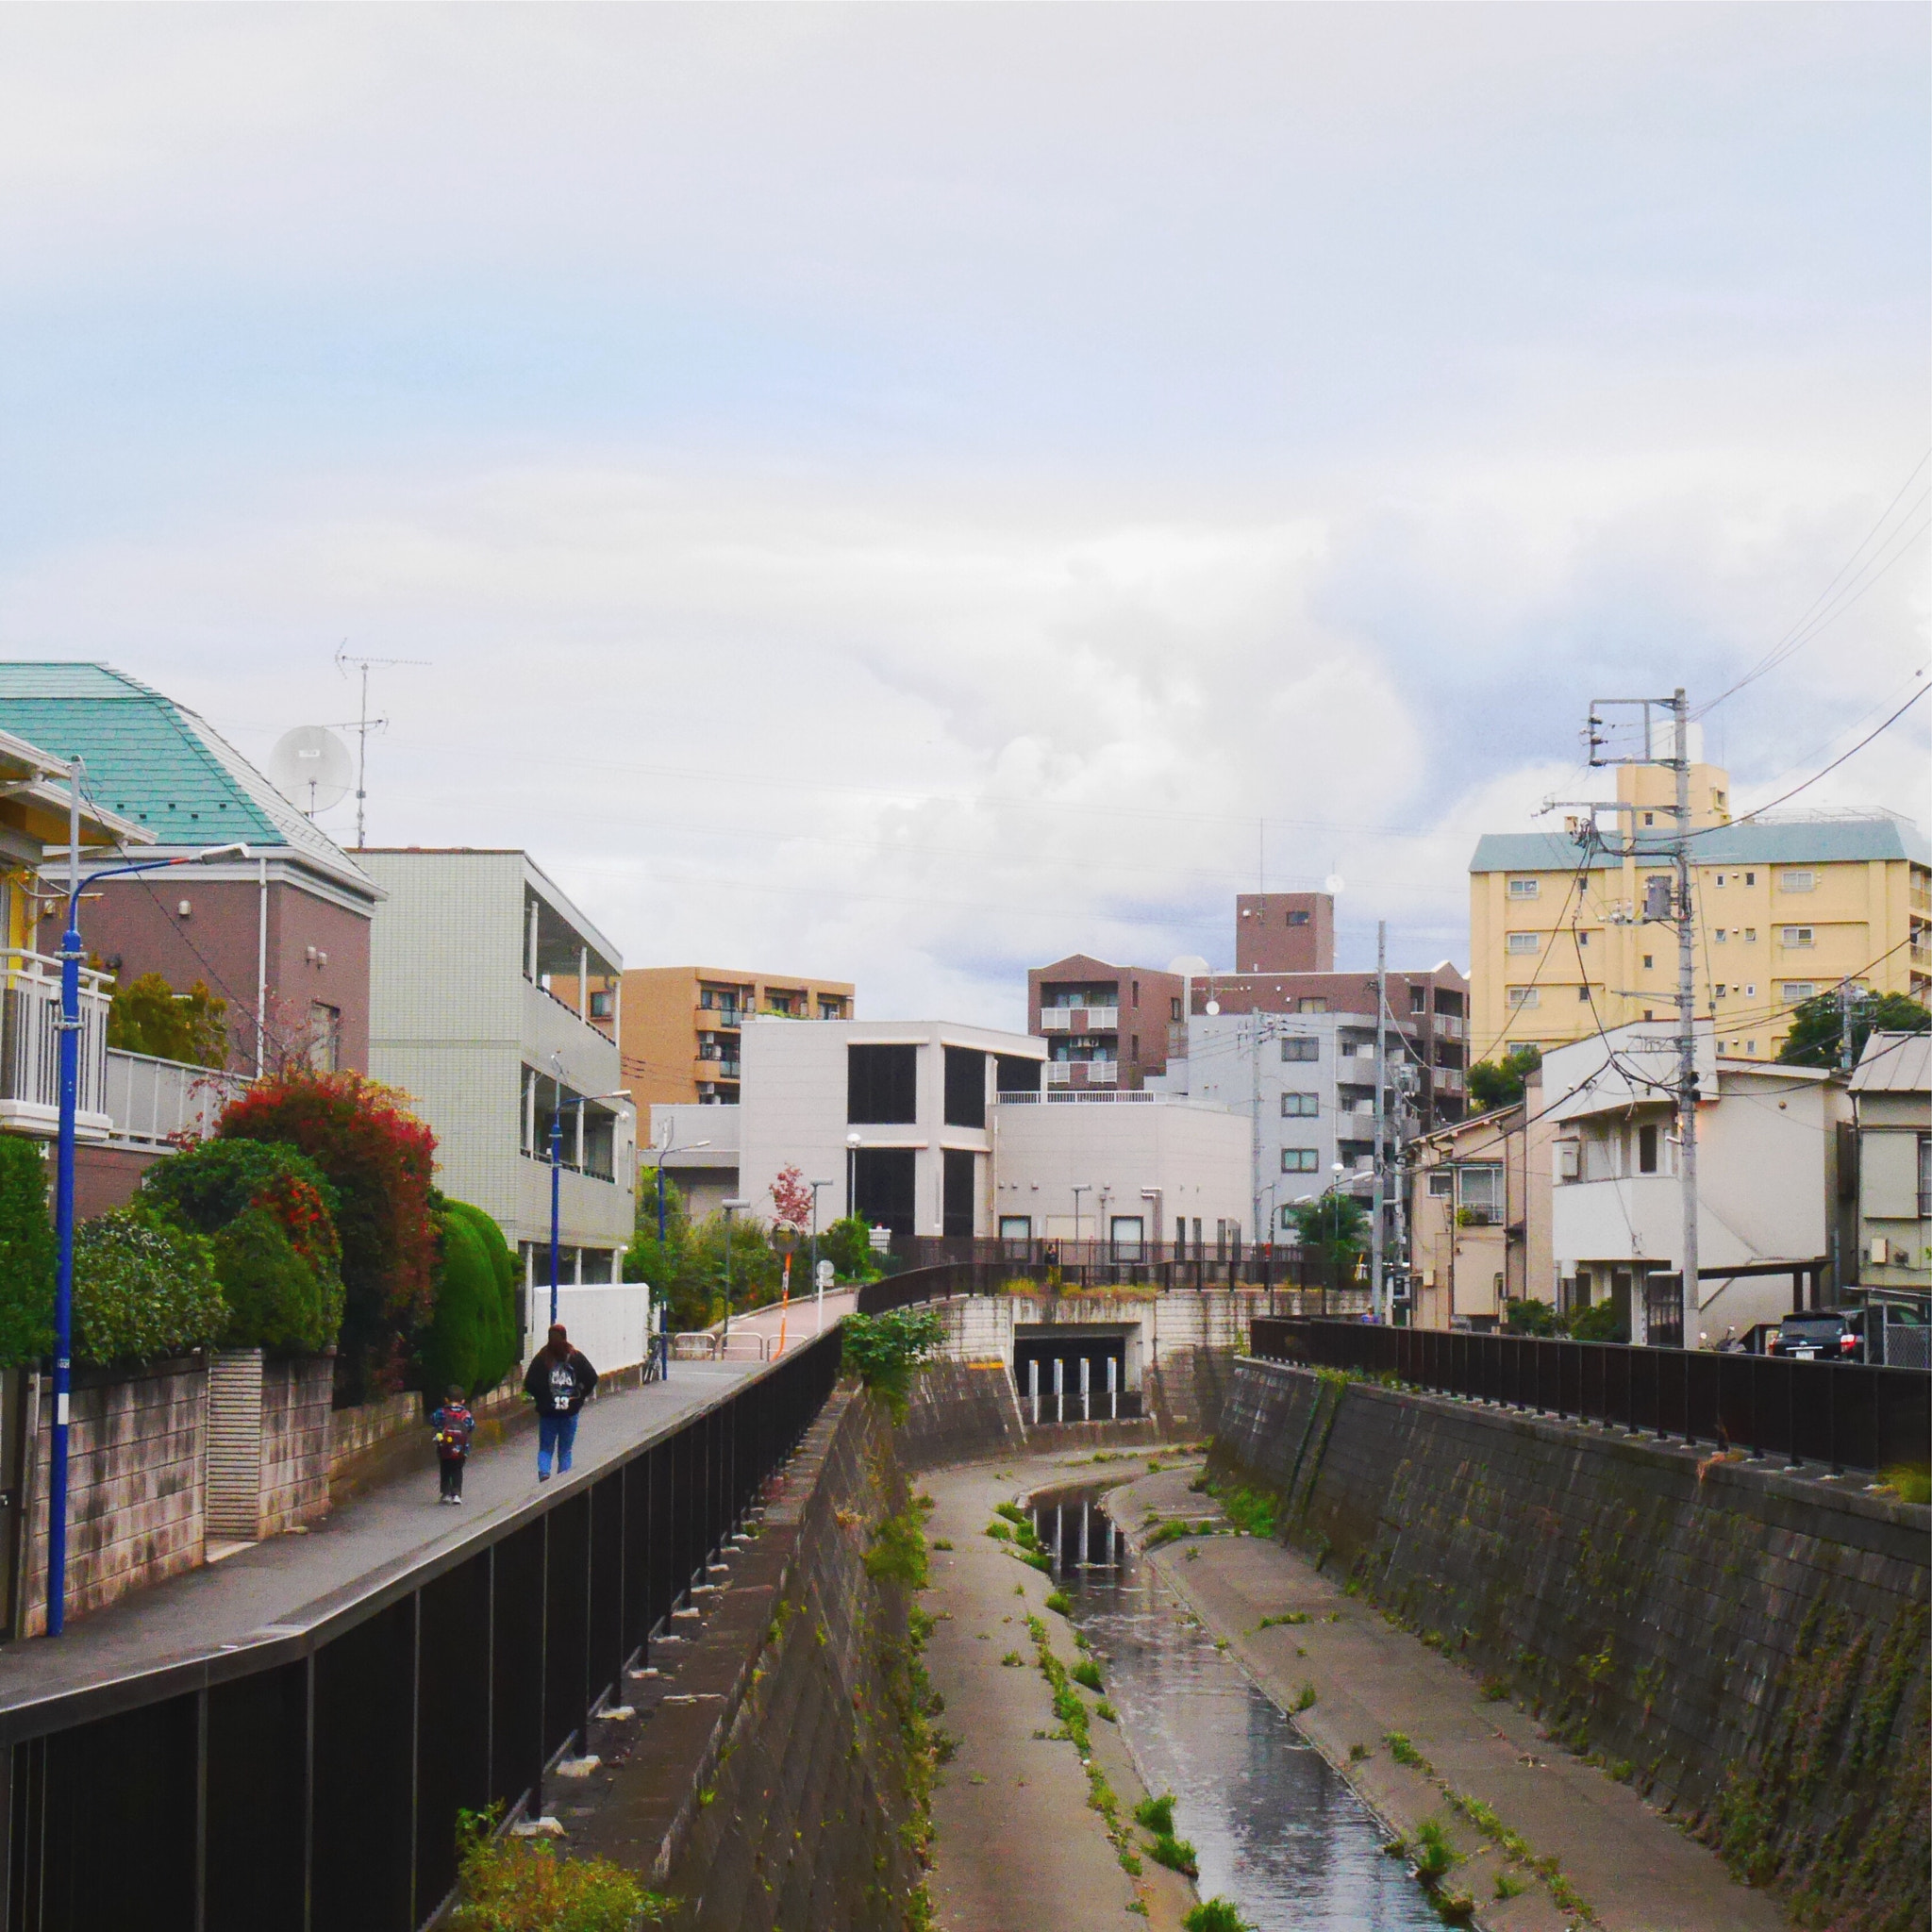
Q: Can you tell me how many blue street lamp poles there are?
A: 3